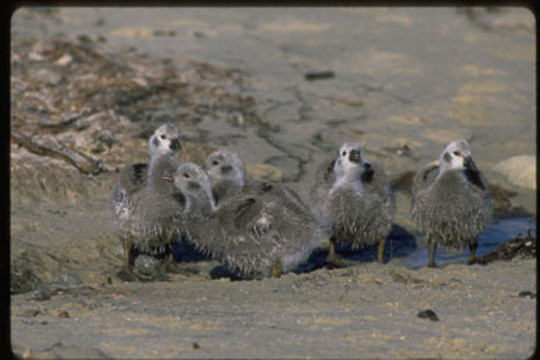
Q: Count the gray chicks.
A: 5